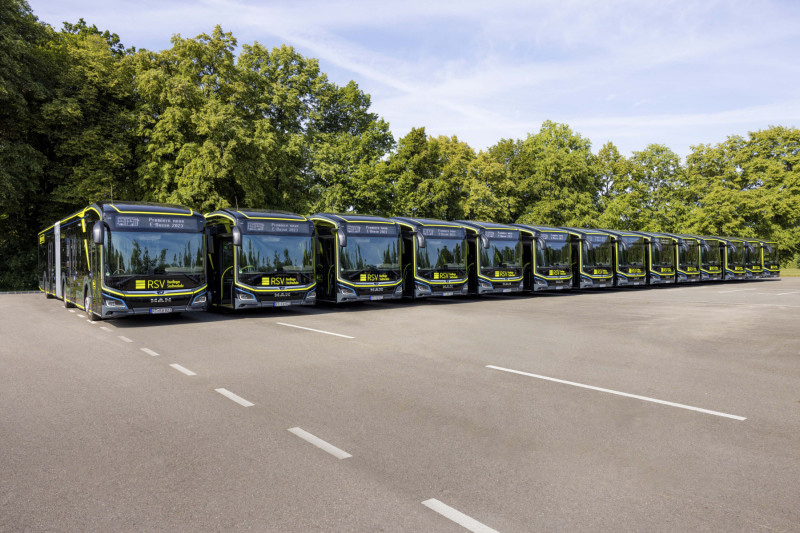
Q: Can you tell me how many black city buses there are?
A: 14